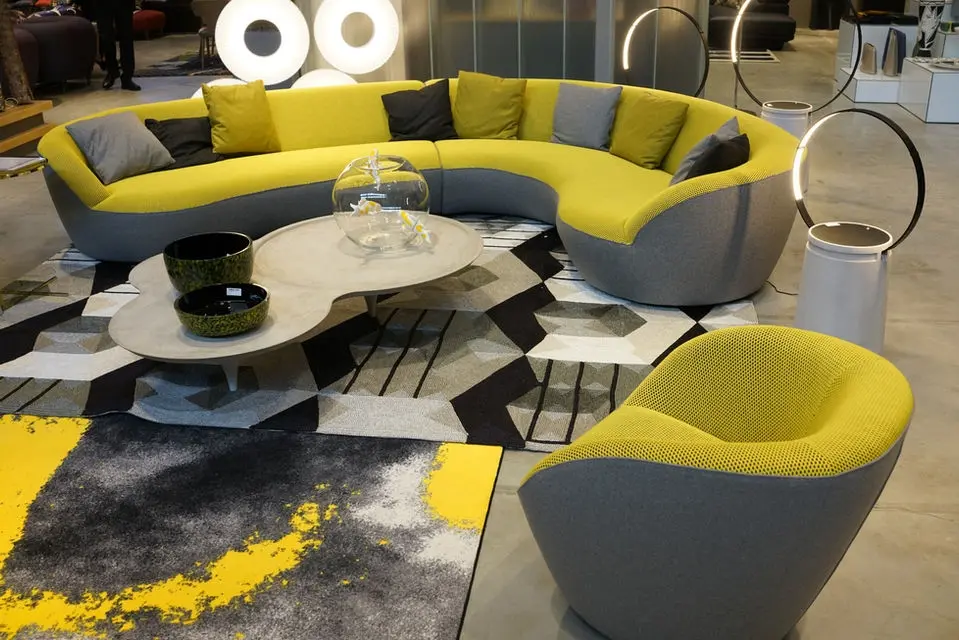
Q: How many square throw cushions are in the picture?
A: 9